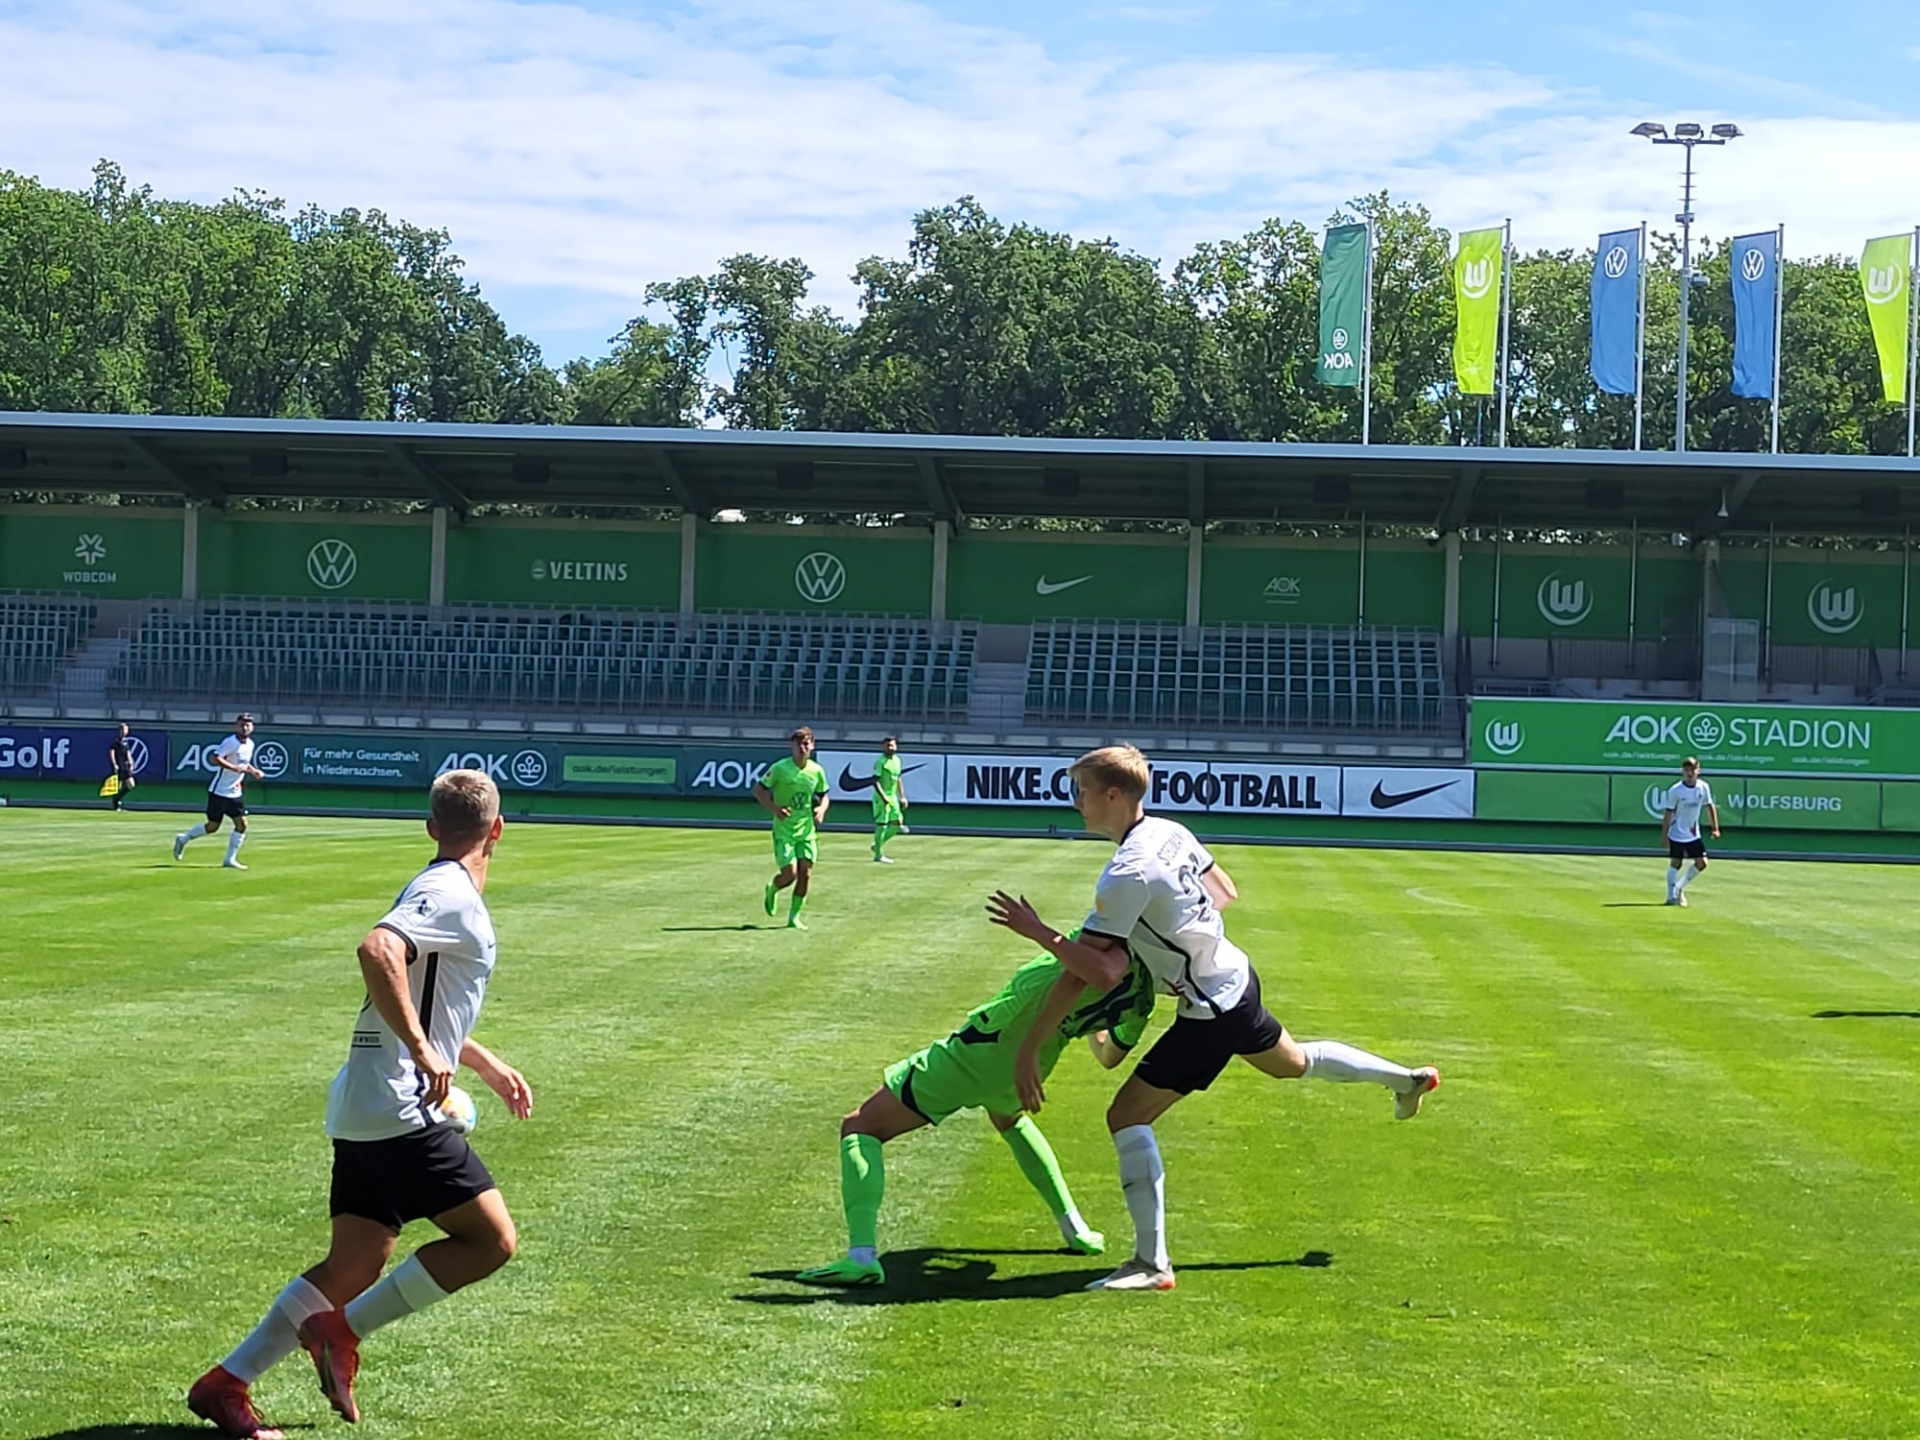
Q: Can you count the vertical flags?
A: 5